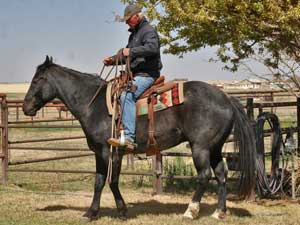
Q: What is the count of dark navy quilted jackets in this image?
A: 1